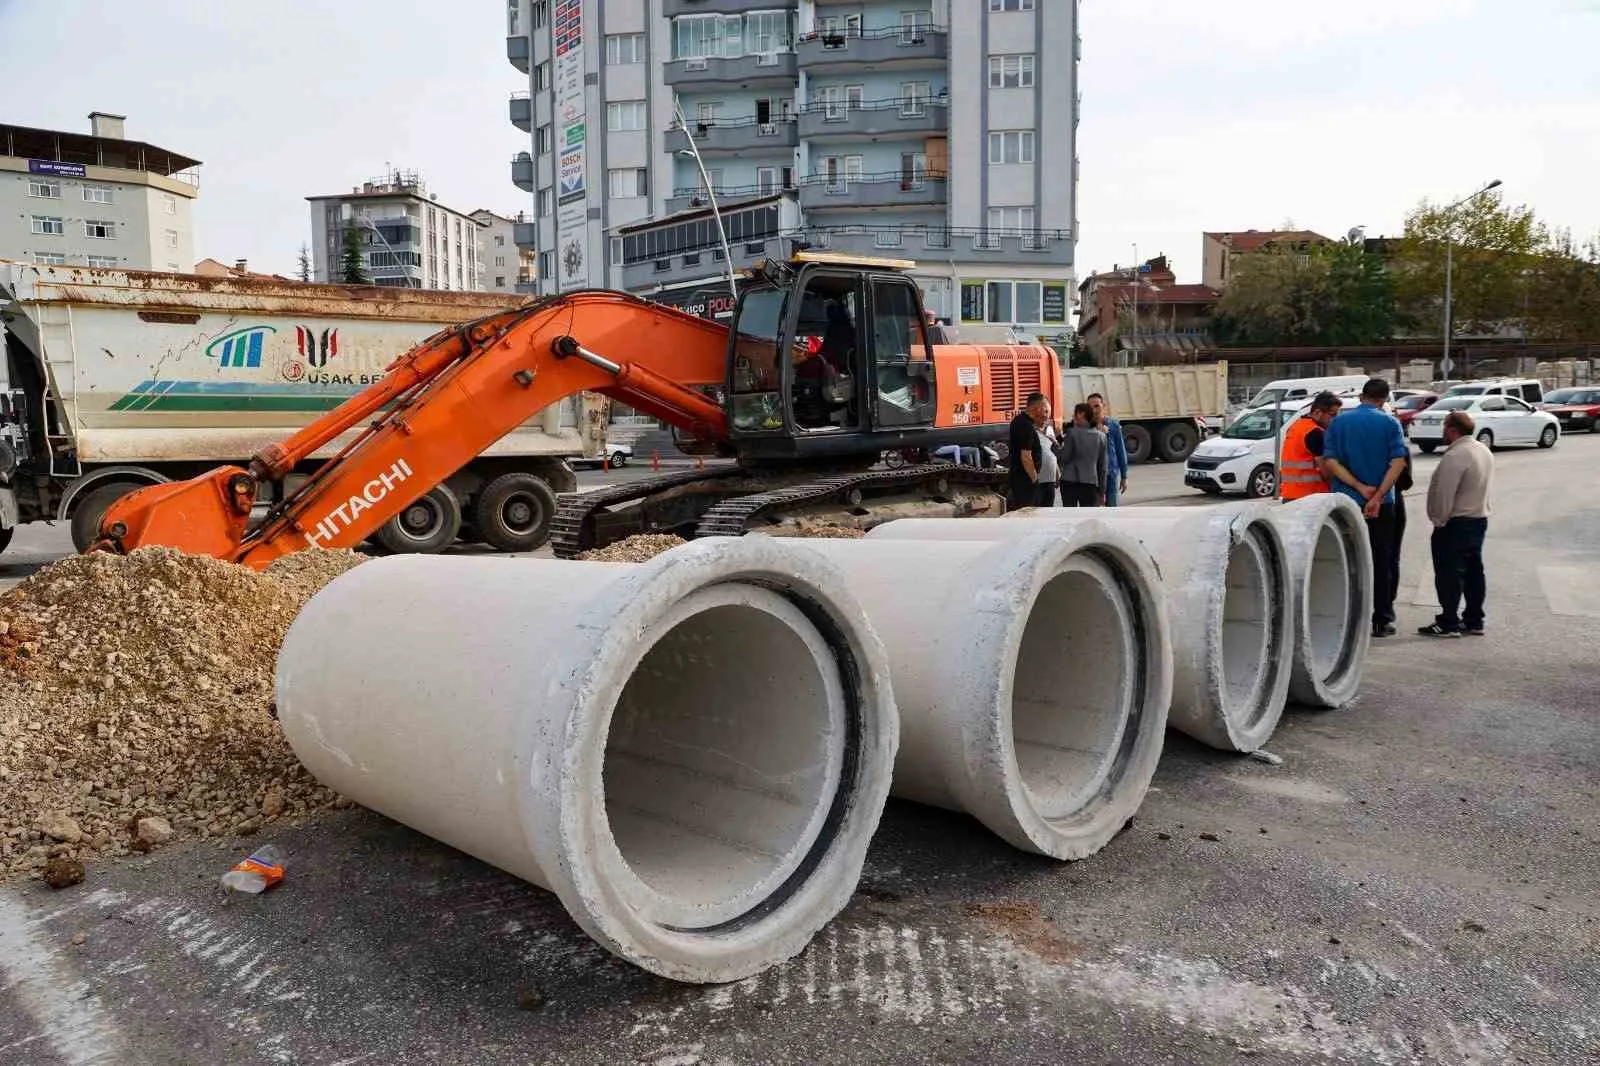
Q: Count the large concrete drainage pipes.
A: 4